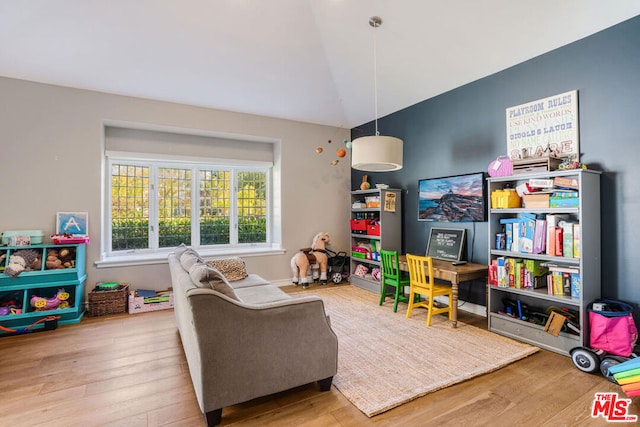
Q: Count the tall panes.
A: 4